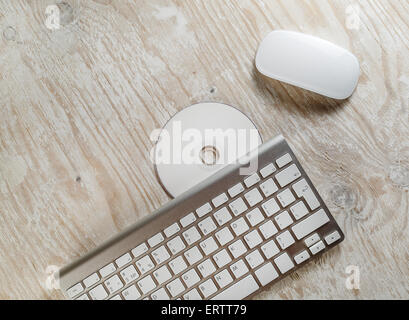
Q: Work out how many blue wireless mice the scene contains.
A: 0